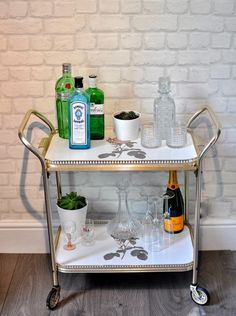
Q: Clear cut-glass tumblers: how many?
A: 2